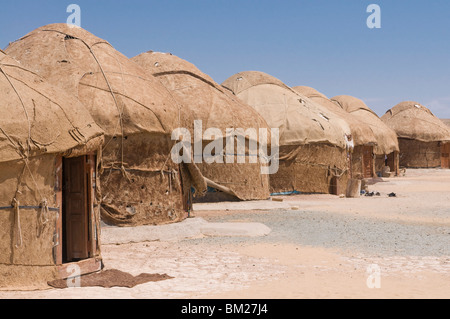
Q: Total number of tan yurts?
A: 7